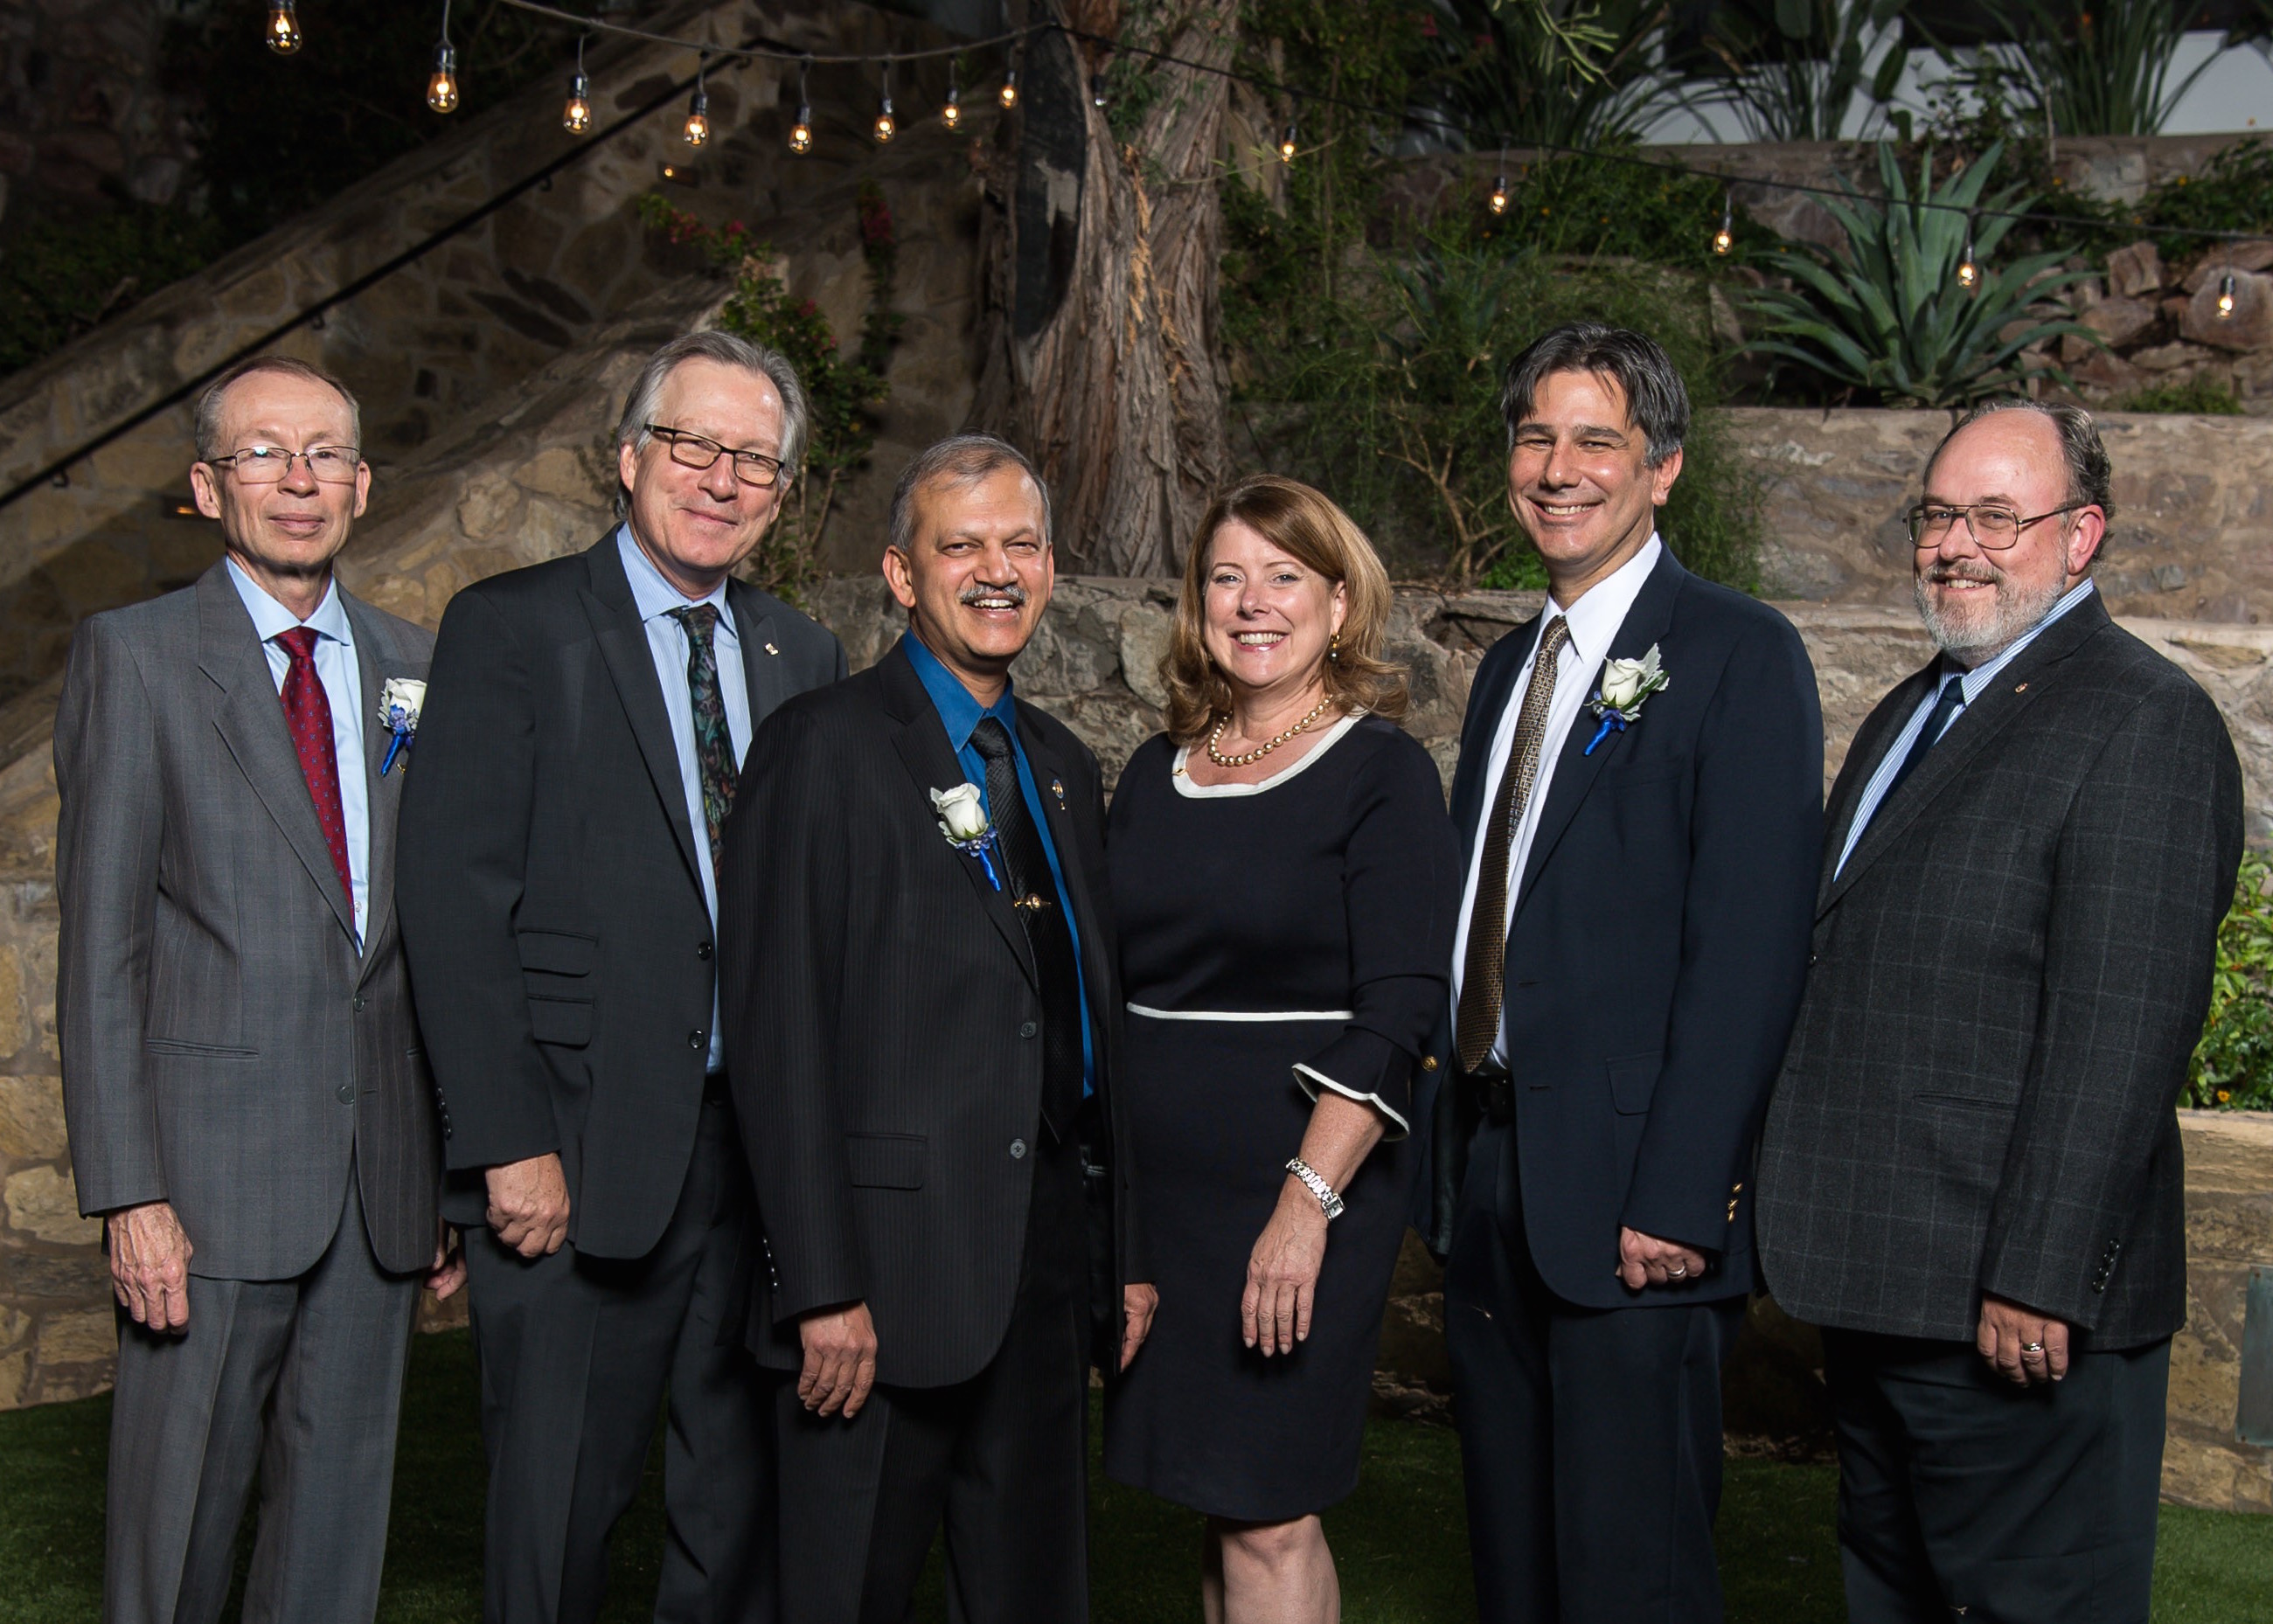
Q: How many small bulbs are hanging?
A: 14